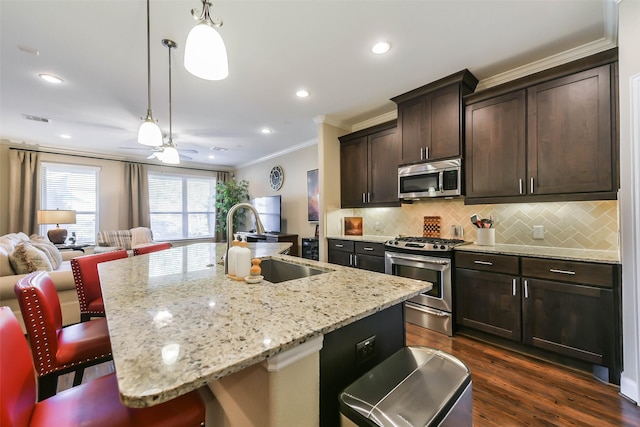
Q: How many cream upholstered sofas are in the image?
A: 1